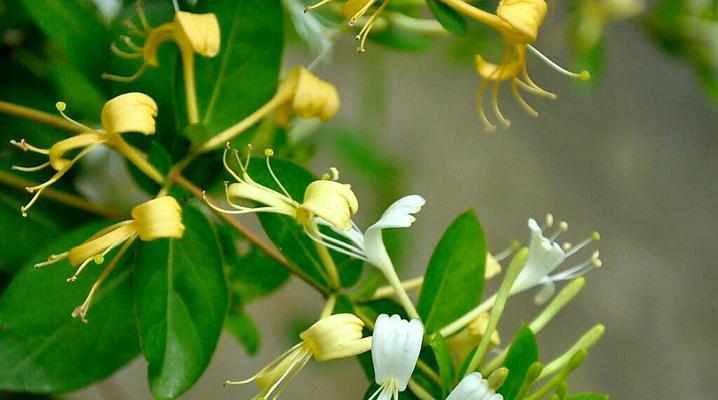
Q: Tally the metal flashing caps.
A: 0